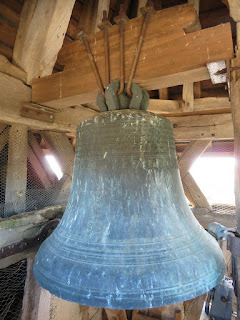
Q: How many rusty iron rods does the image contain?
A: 4